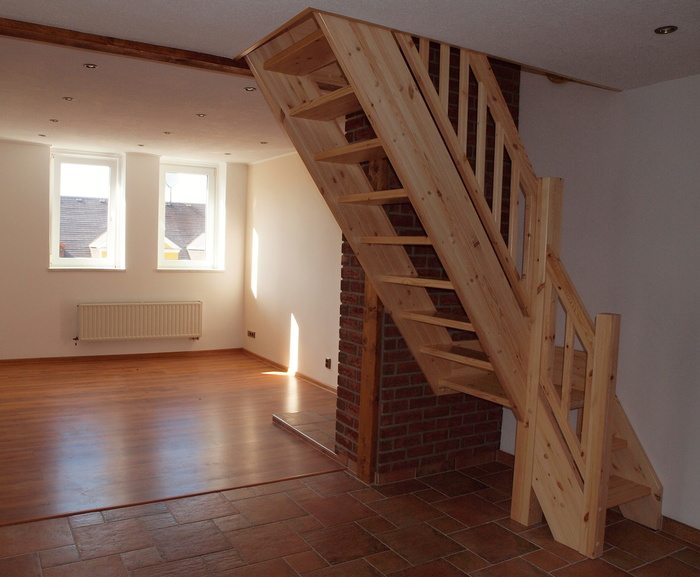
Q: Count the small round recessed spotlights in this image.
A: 11